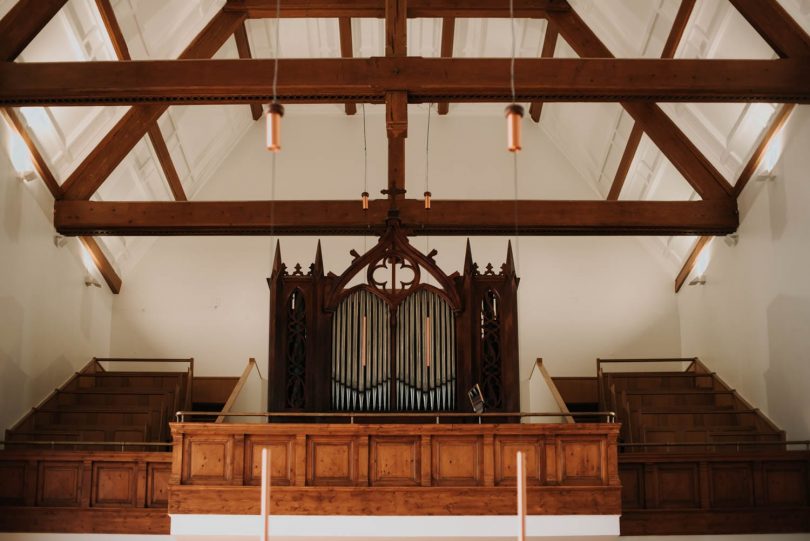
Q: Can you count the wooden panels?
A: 15